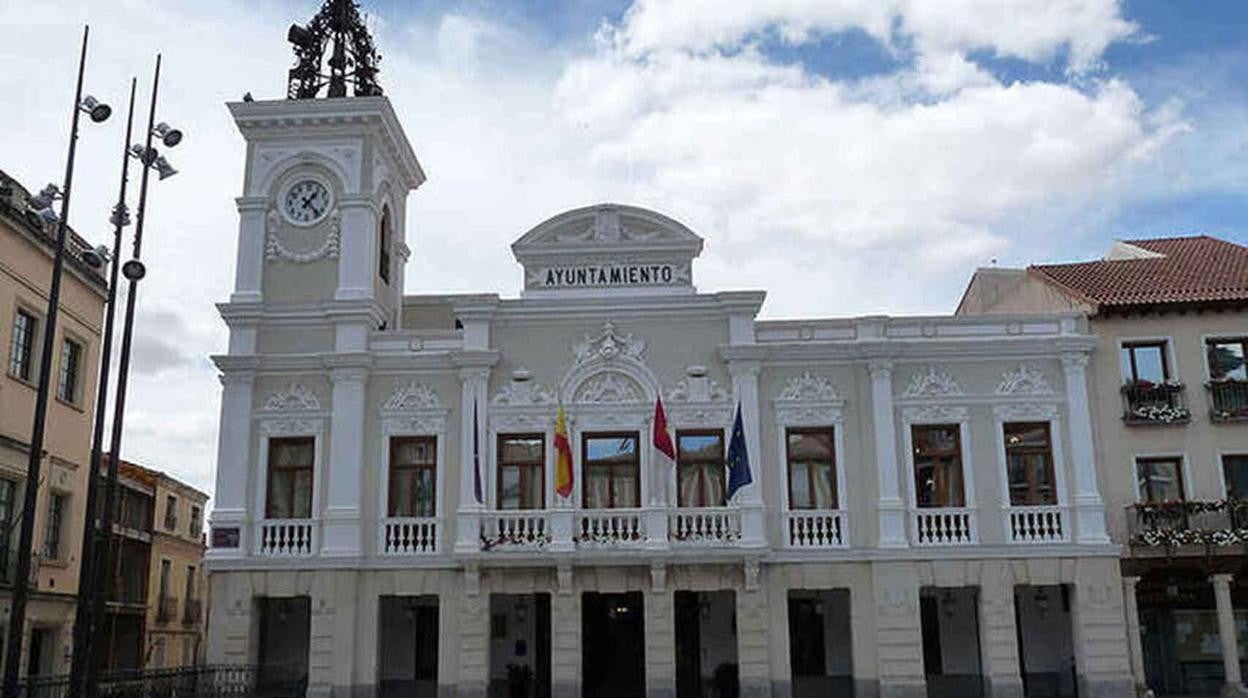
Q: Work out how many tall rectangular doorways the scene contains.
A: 8